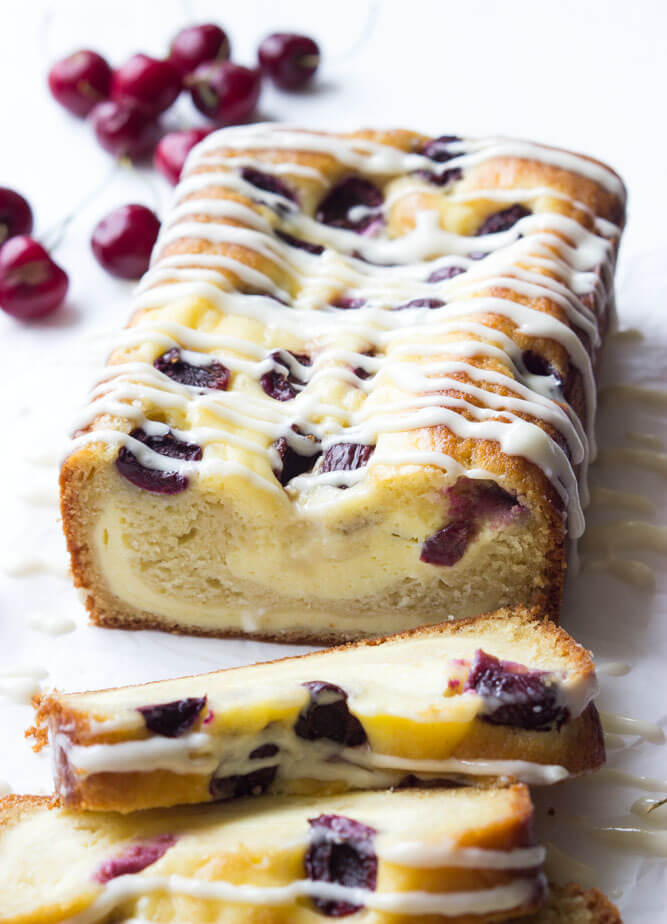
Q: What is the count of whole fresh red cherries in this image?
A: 10